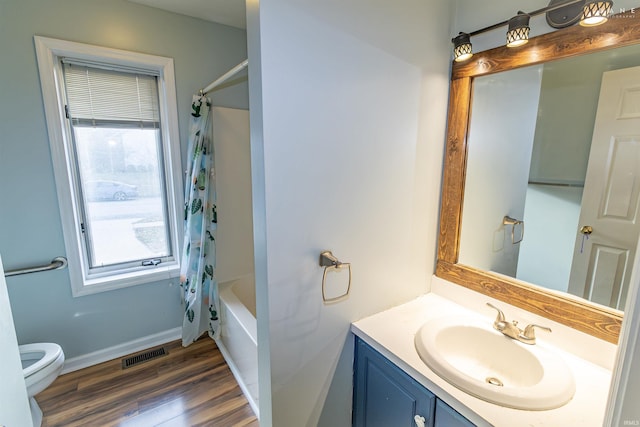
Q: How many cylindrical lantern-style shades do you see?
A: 3